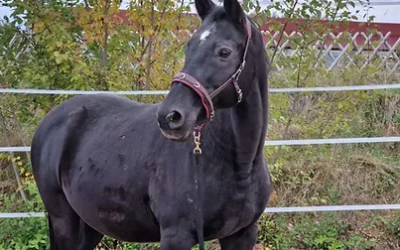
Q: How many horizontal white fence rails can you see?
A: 3